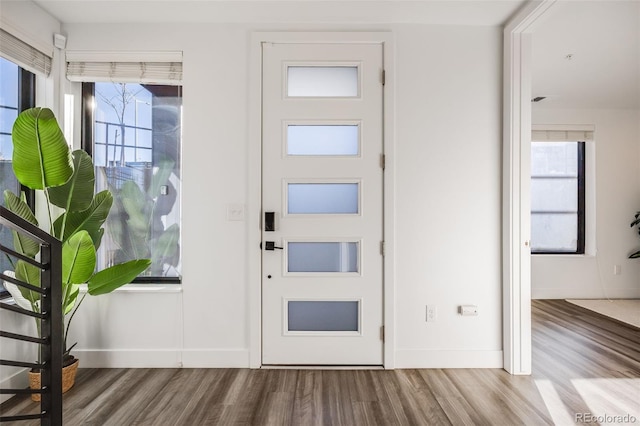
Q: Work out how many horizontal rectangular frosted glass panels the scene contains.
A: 5